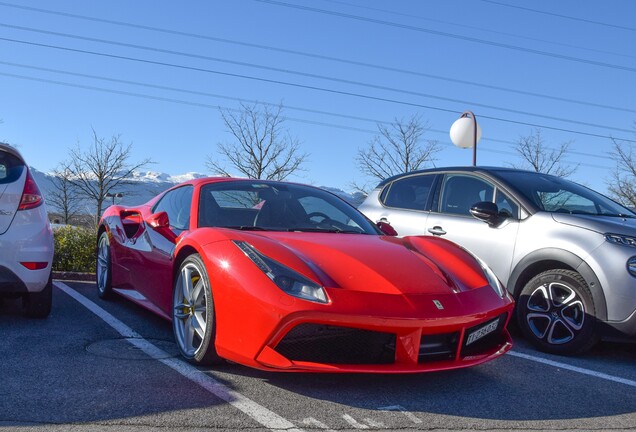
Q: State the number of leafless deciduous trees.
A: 6